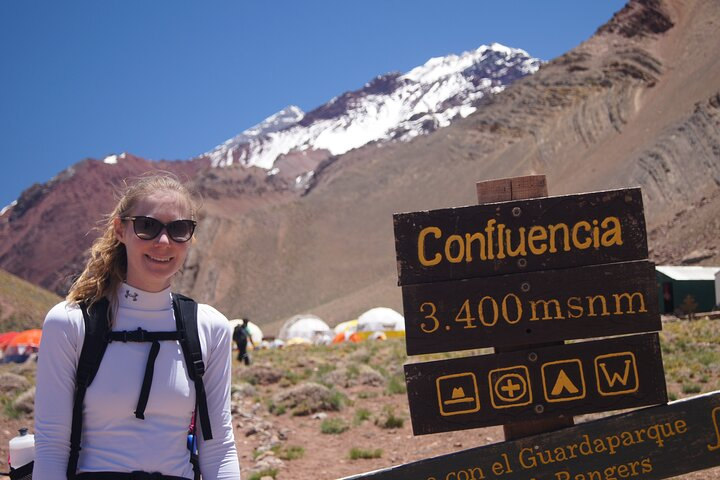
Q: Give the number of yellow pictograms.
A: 4